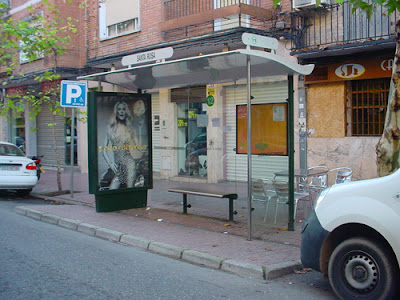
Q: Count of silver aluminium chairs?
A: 4